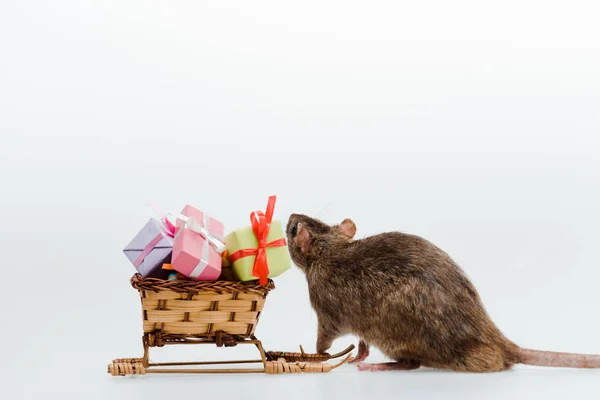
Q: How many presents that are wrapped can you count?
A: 3